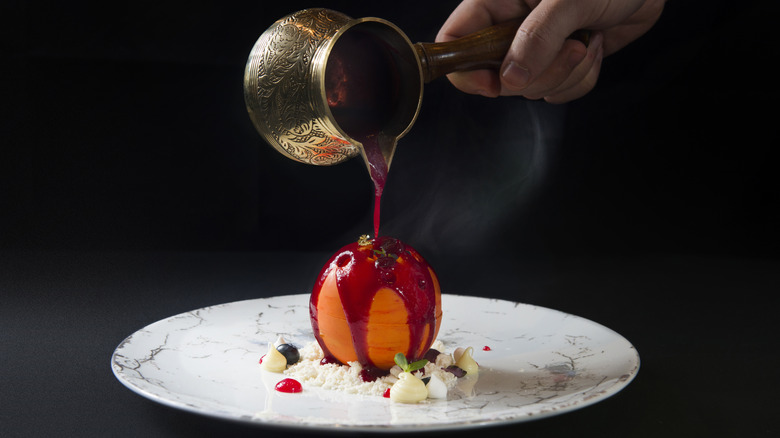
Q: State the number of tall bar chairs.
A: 0